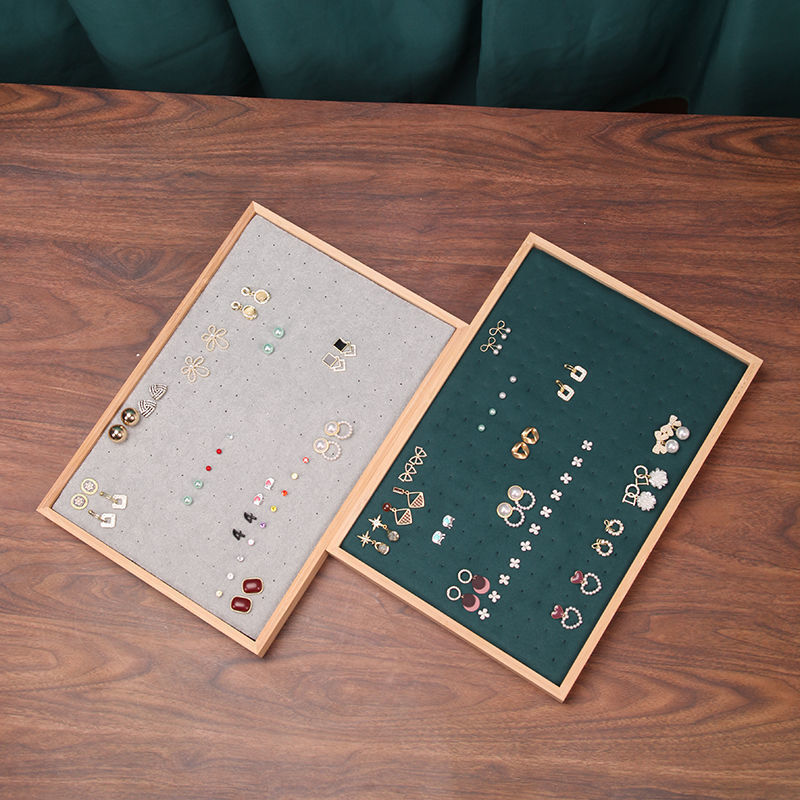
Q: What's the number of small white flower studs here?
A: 11